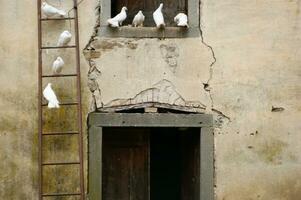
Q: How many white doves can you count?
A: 8